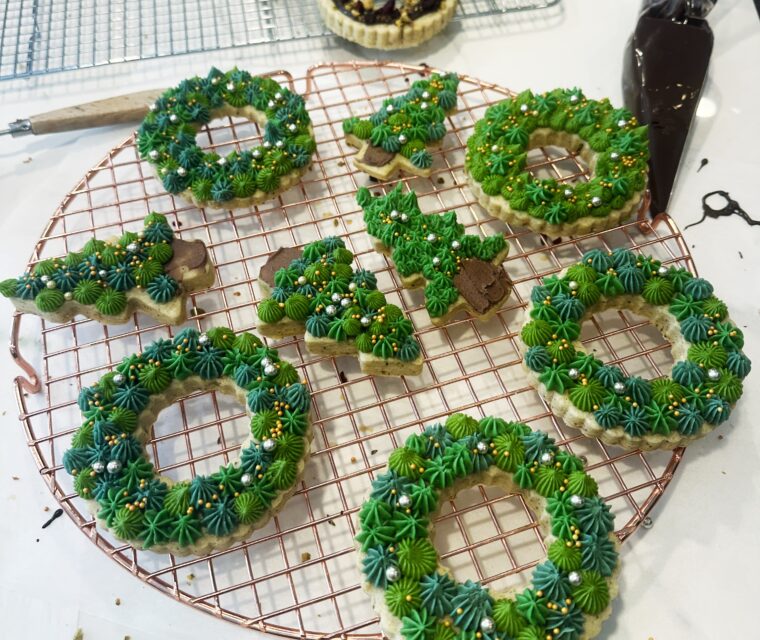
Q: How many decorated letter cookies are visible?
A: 0